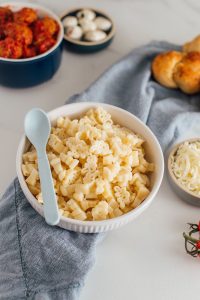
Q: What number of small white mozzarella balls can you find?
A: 6